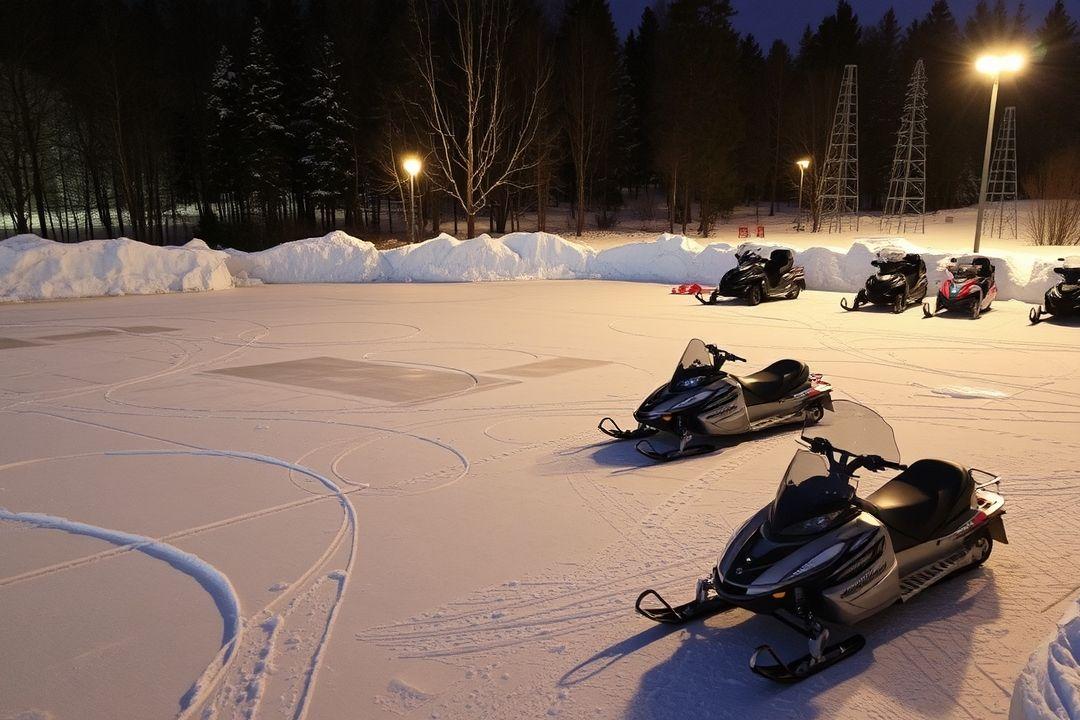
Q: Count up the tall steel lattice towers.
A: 3